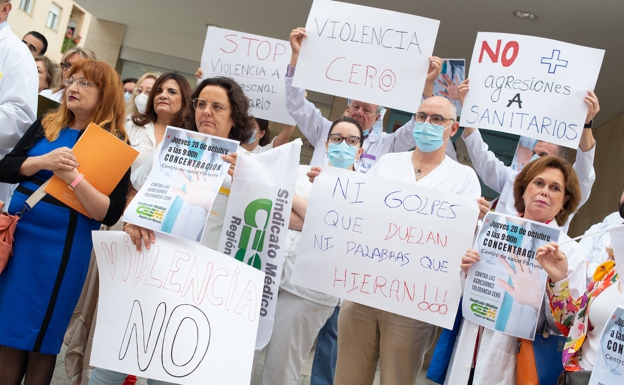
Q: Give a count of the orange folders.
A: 1